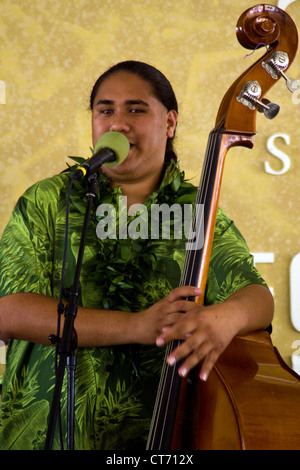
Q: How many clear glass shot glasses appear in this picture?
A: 0